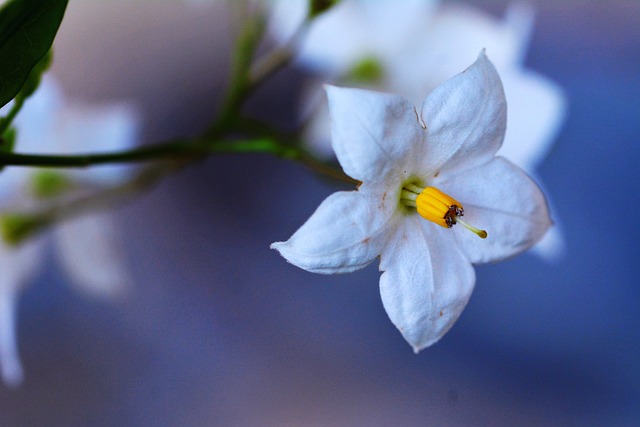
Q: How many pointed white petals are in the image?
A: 5